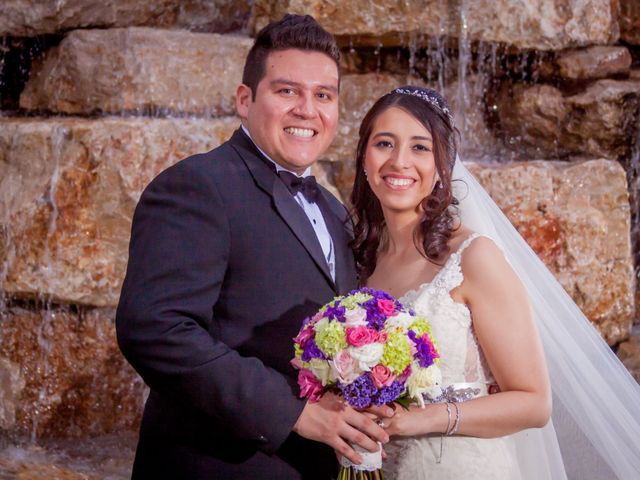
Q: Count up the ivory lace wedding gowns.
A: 1